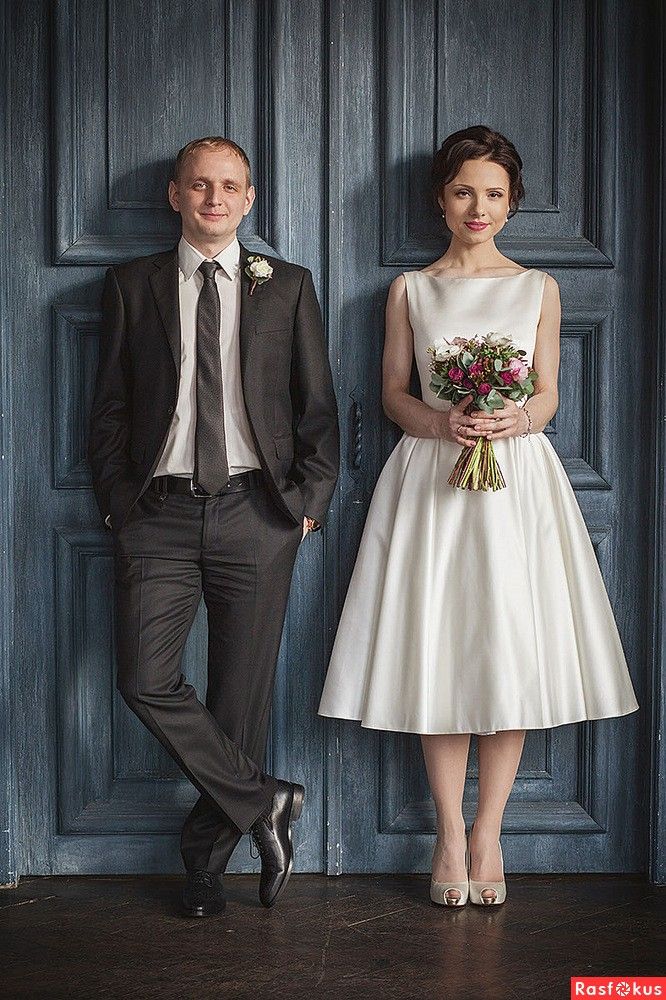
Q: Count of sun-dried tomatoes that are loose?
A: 0